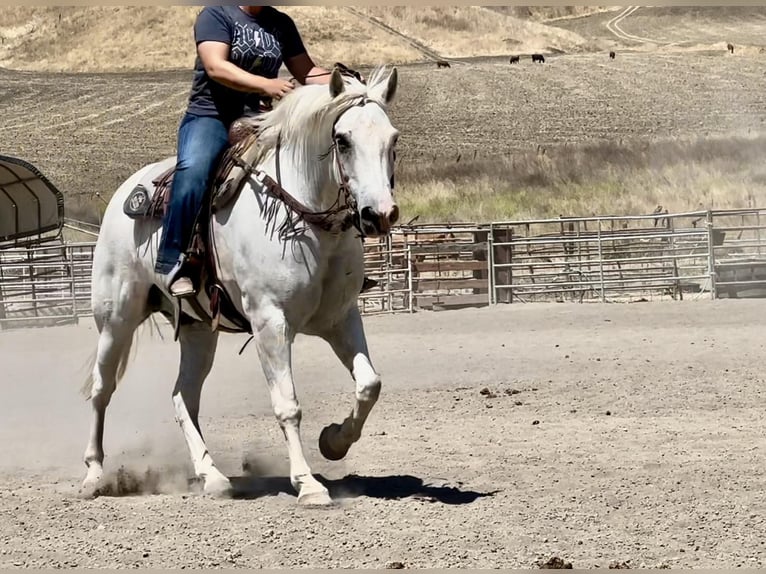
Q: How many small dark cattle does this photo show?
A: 5